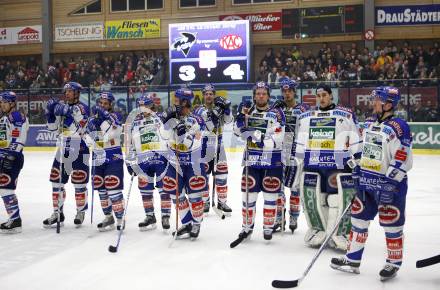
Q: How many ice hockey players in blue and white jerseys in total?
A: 10